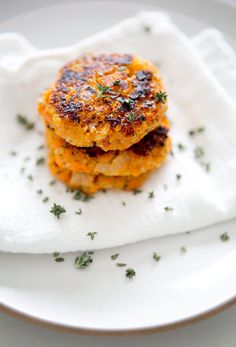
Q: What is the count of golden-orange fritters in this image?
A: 3